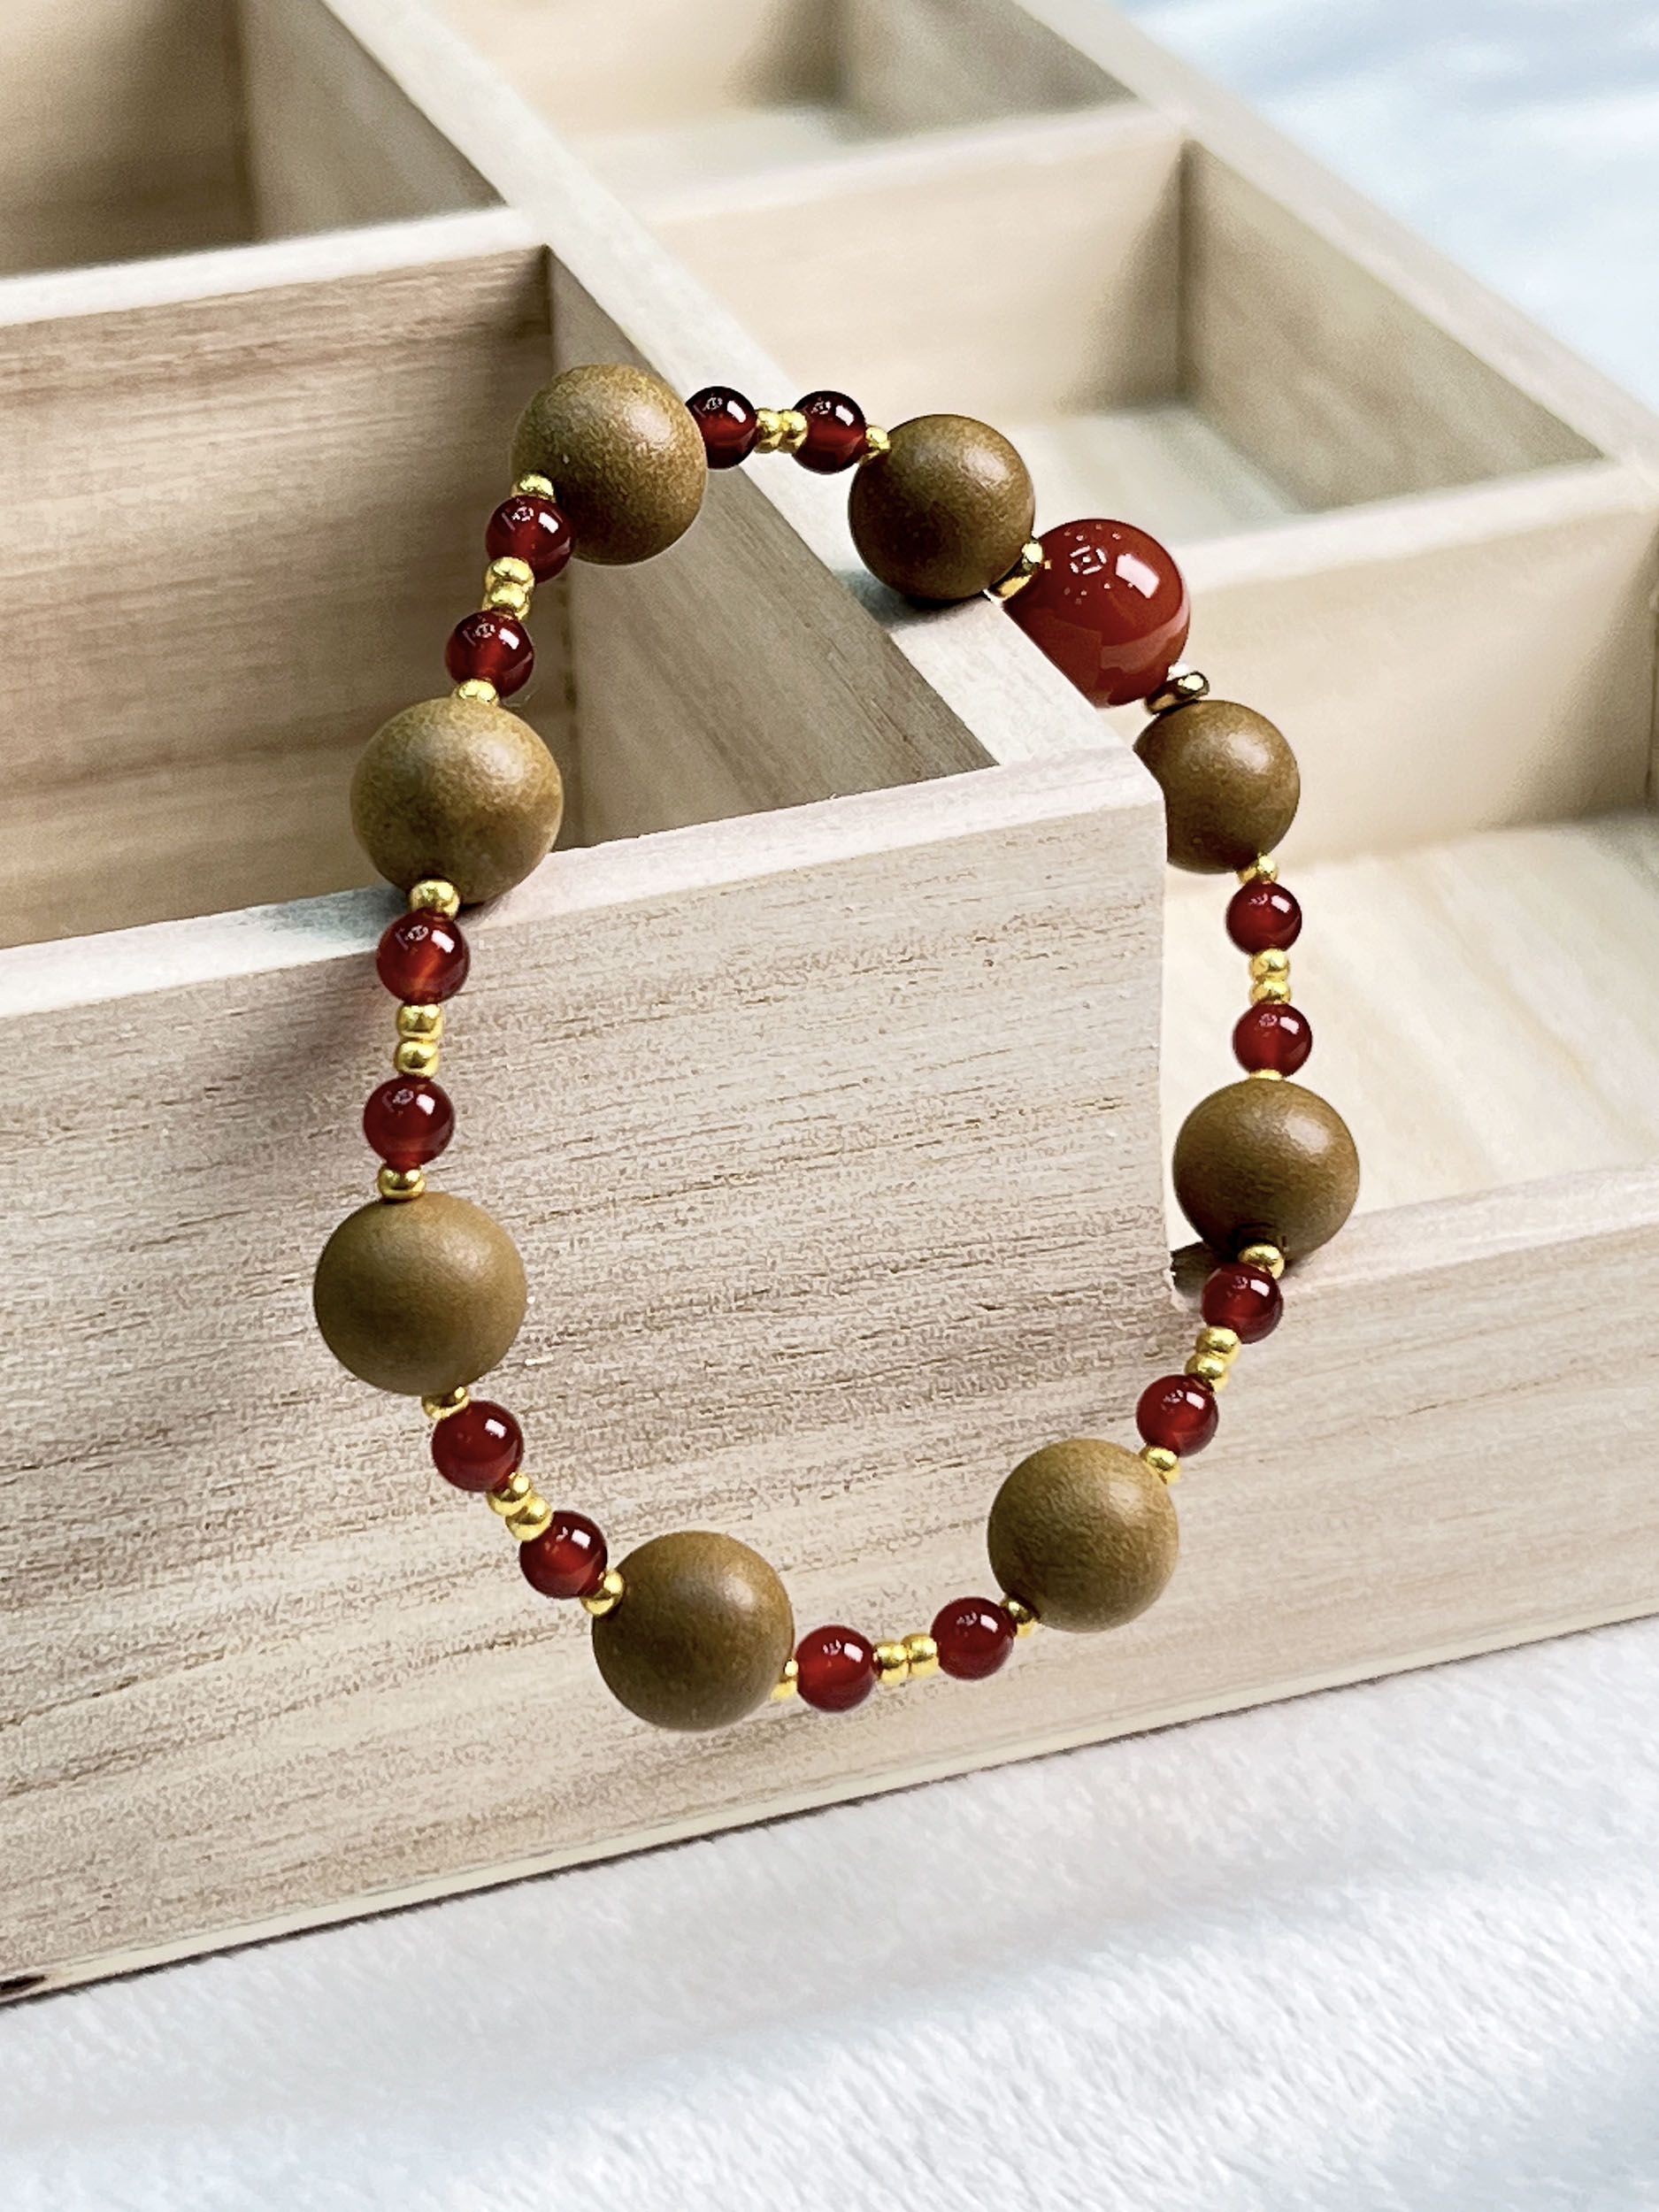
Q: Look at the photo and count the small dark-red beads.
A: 14